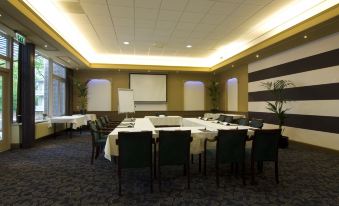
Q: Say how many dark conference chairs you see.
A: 12